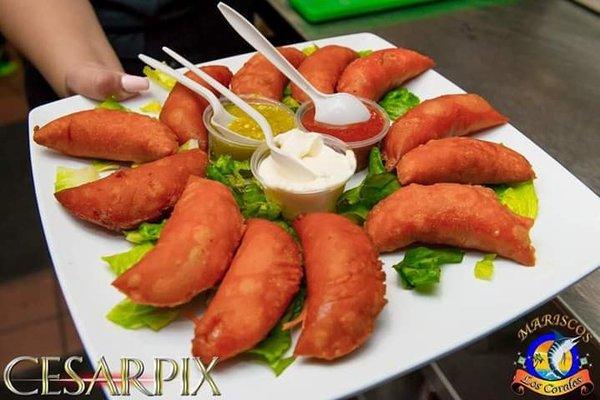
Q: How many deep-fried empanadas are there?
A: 12